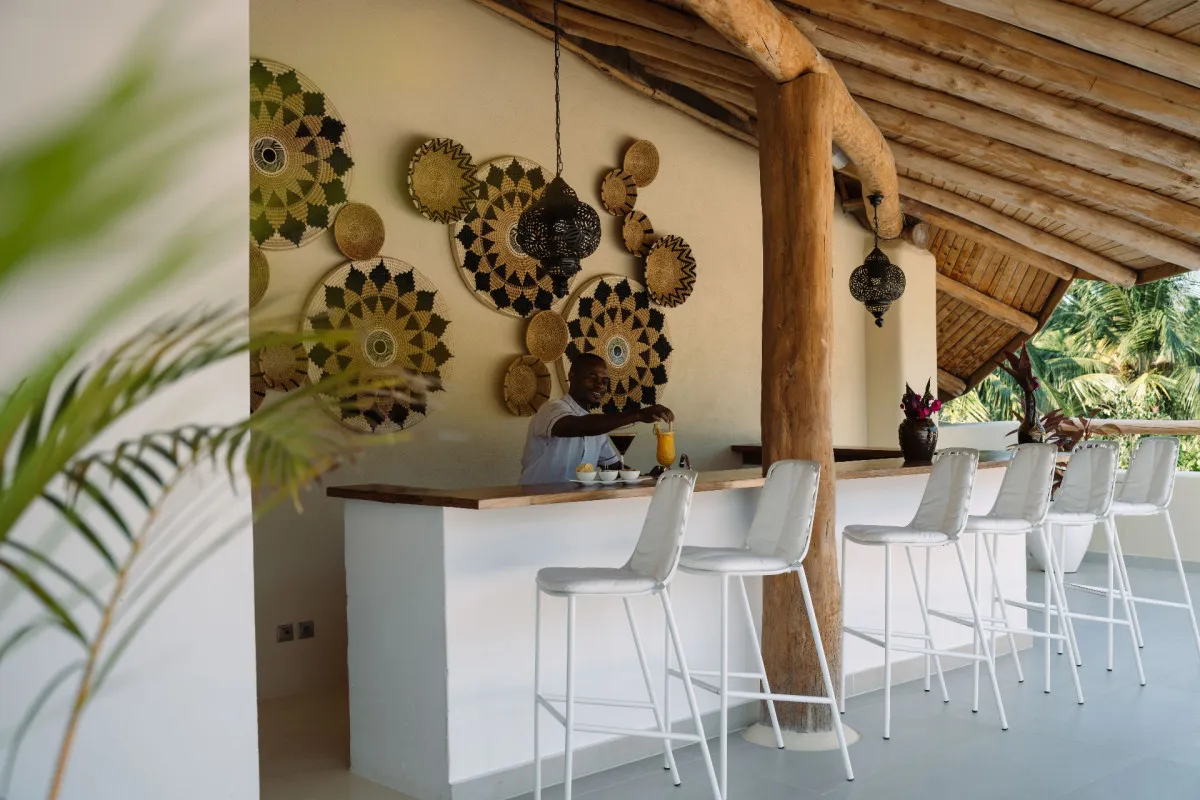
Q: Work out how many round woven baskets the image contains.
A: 15